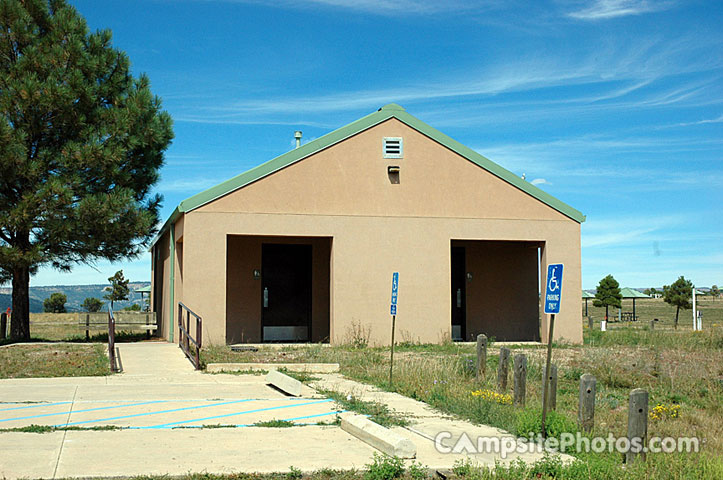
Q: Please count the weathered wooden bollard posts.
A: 6